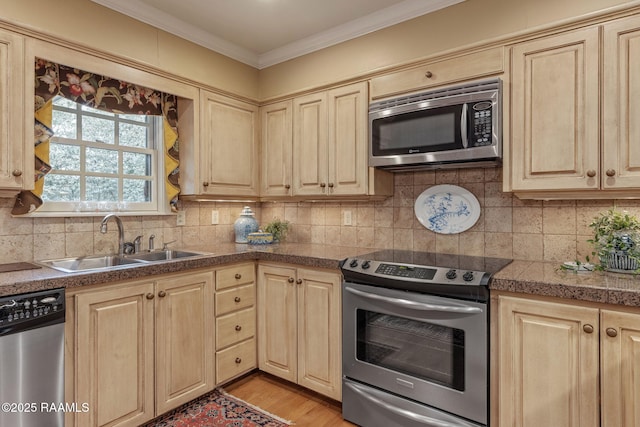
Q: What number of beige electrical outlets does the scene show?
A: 3